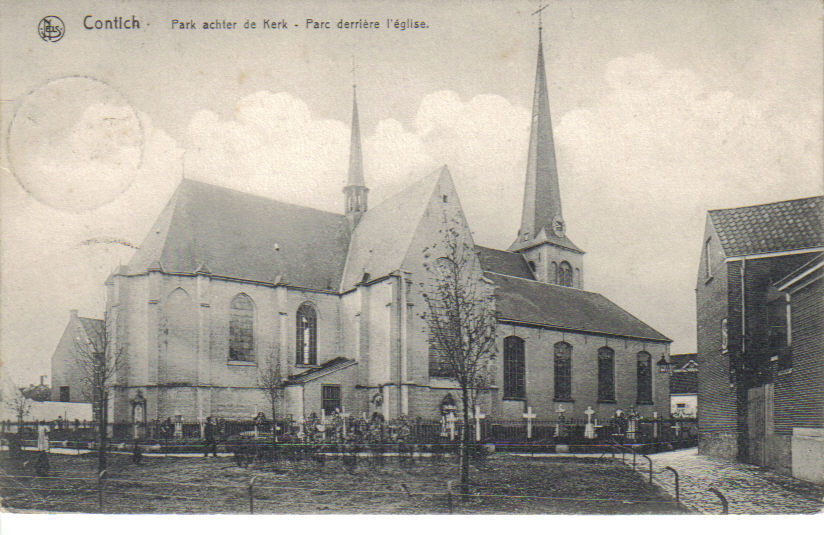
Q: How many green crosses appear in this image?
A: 0